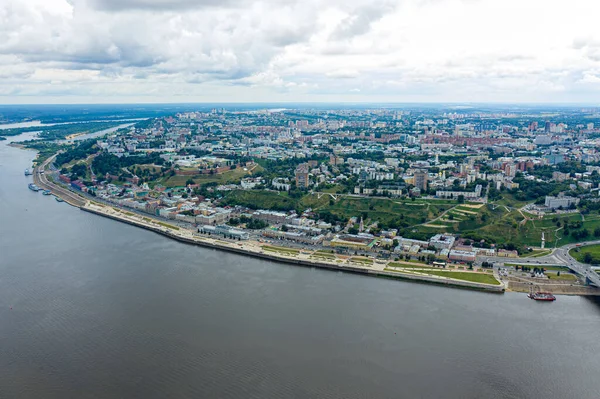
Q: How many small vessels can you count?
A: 5